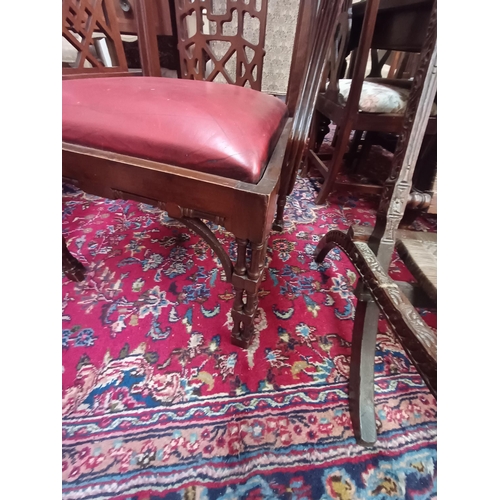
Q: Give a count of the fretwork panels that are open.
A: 2